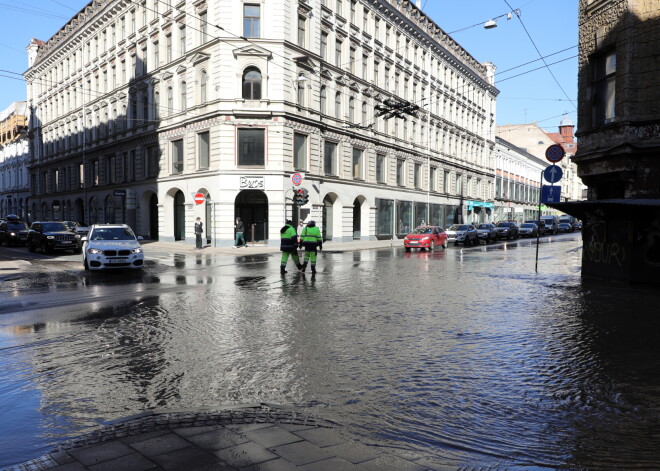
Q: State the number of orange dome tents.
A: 0